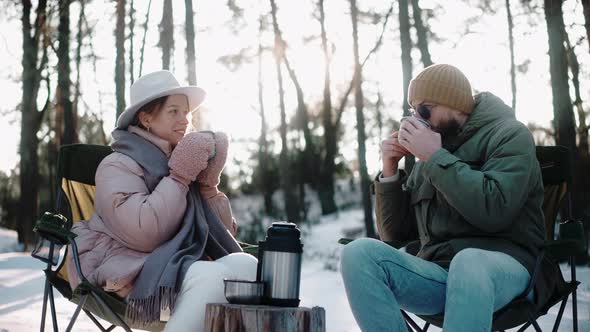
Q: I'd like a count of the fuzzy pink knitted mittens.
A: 2